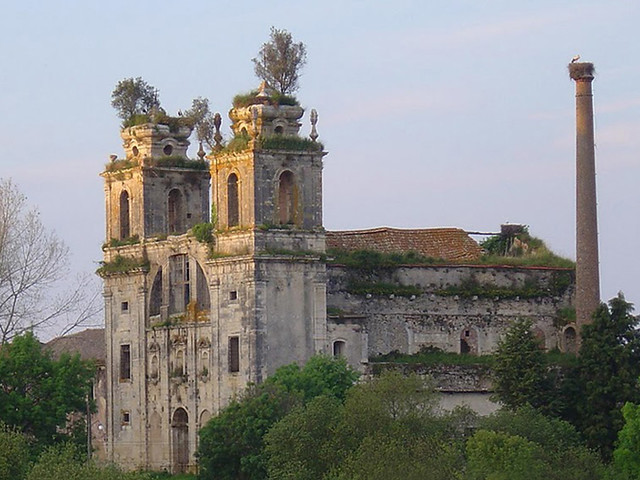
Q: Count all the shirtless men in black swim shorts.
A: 0